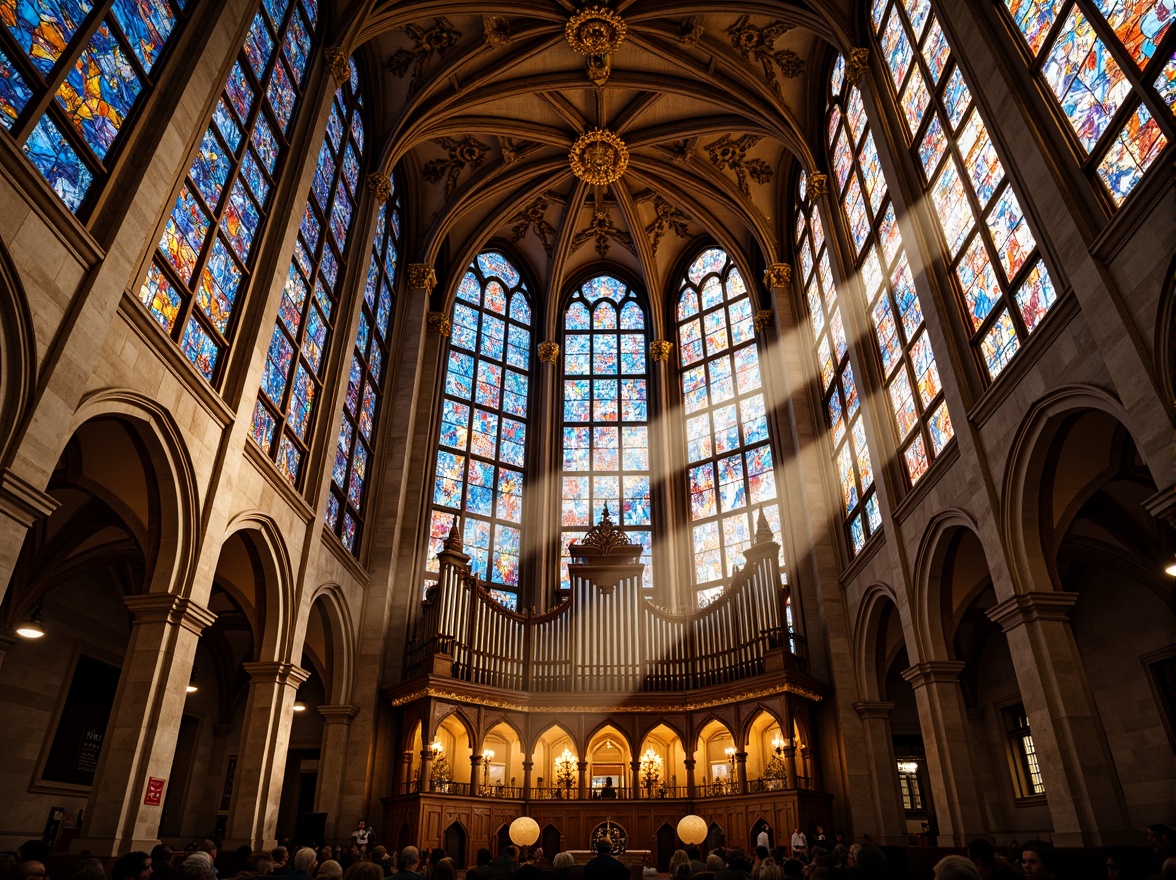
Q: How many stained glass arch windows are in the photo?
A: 11